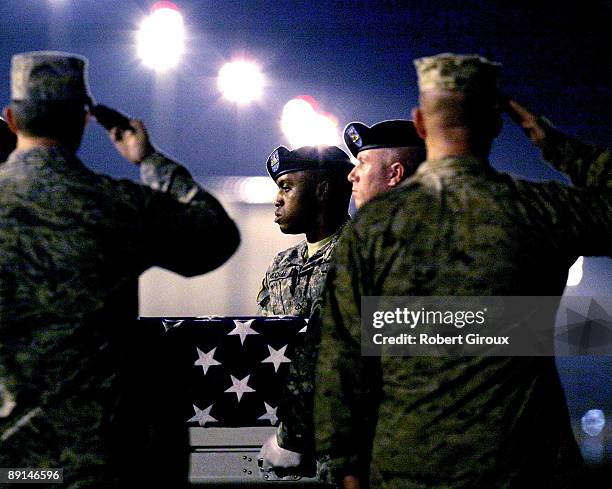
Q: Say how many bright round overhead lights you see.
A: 3